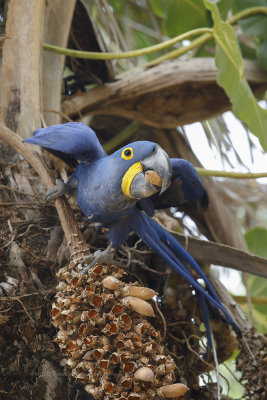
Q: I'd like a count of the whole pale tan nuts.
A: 5